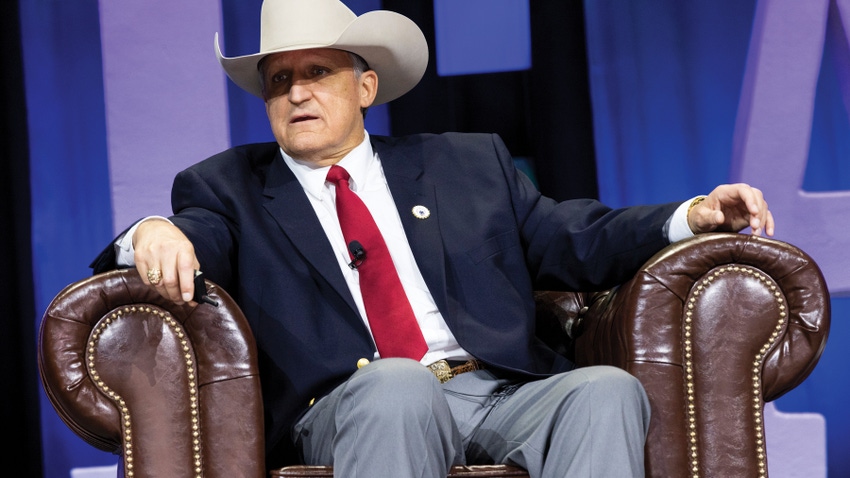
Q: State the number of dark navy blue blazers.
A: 1